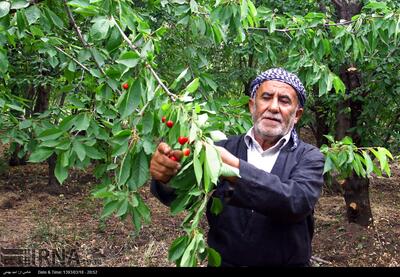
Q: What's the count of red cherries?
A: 7